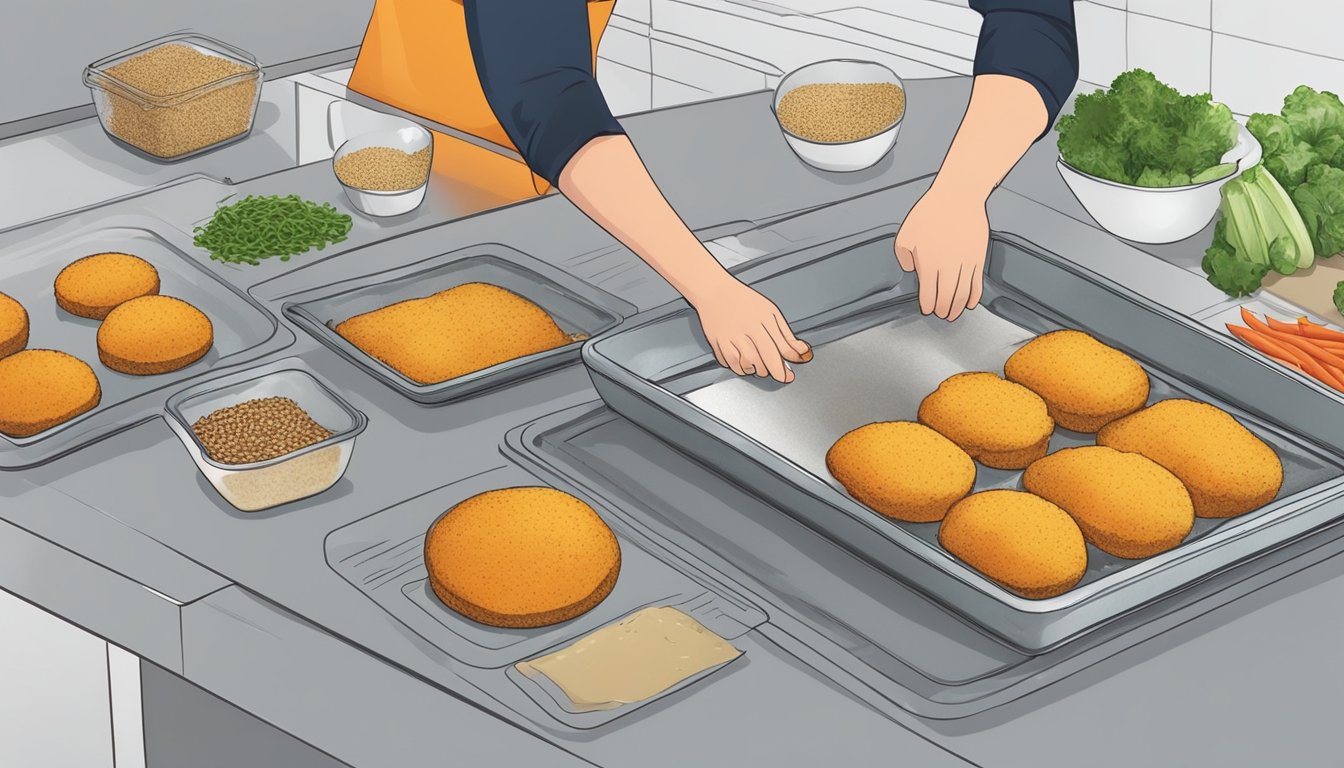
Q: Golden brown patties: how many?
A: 11